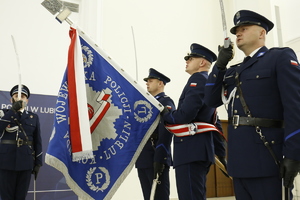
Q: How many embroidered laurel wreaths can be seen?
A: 3